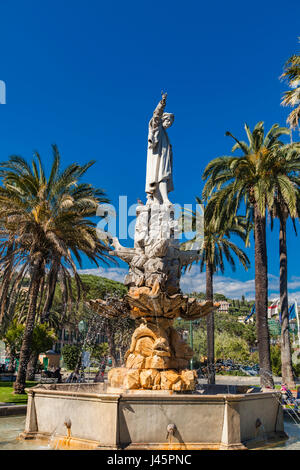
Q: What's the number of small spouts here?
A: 3